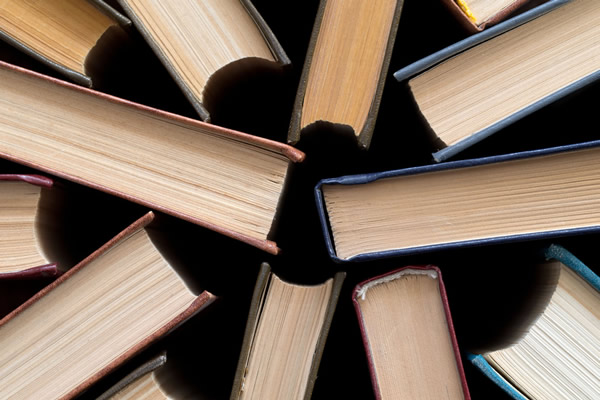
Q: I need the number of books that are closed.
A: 13